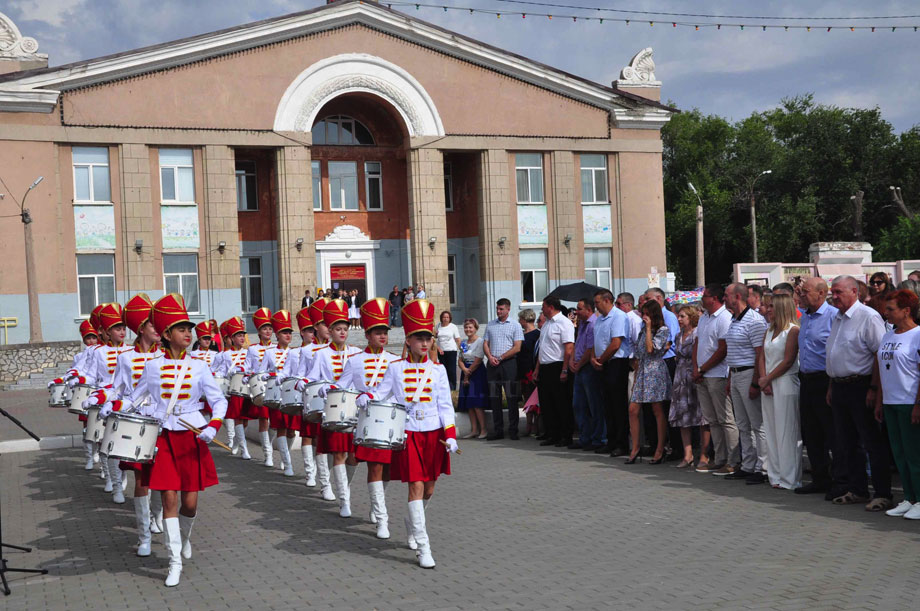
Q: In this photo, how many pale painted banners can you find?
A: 4